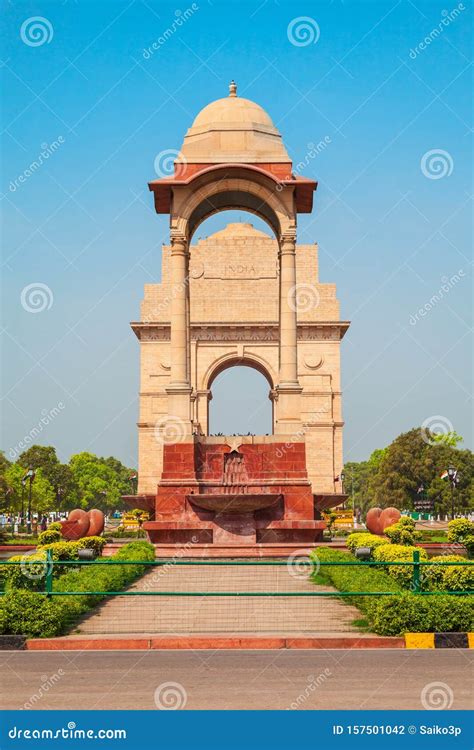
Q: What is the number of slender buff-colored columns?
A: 2